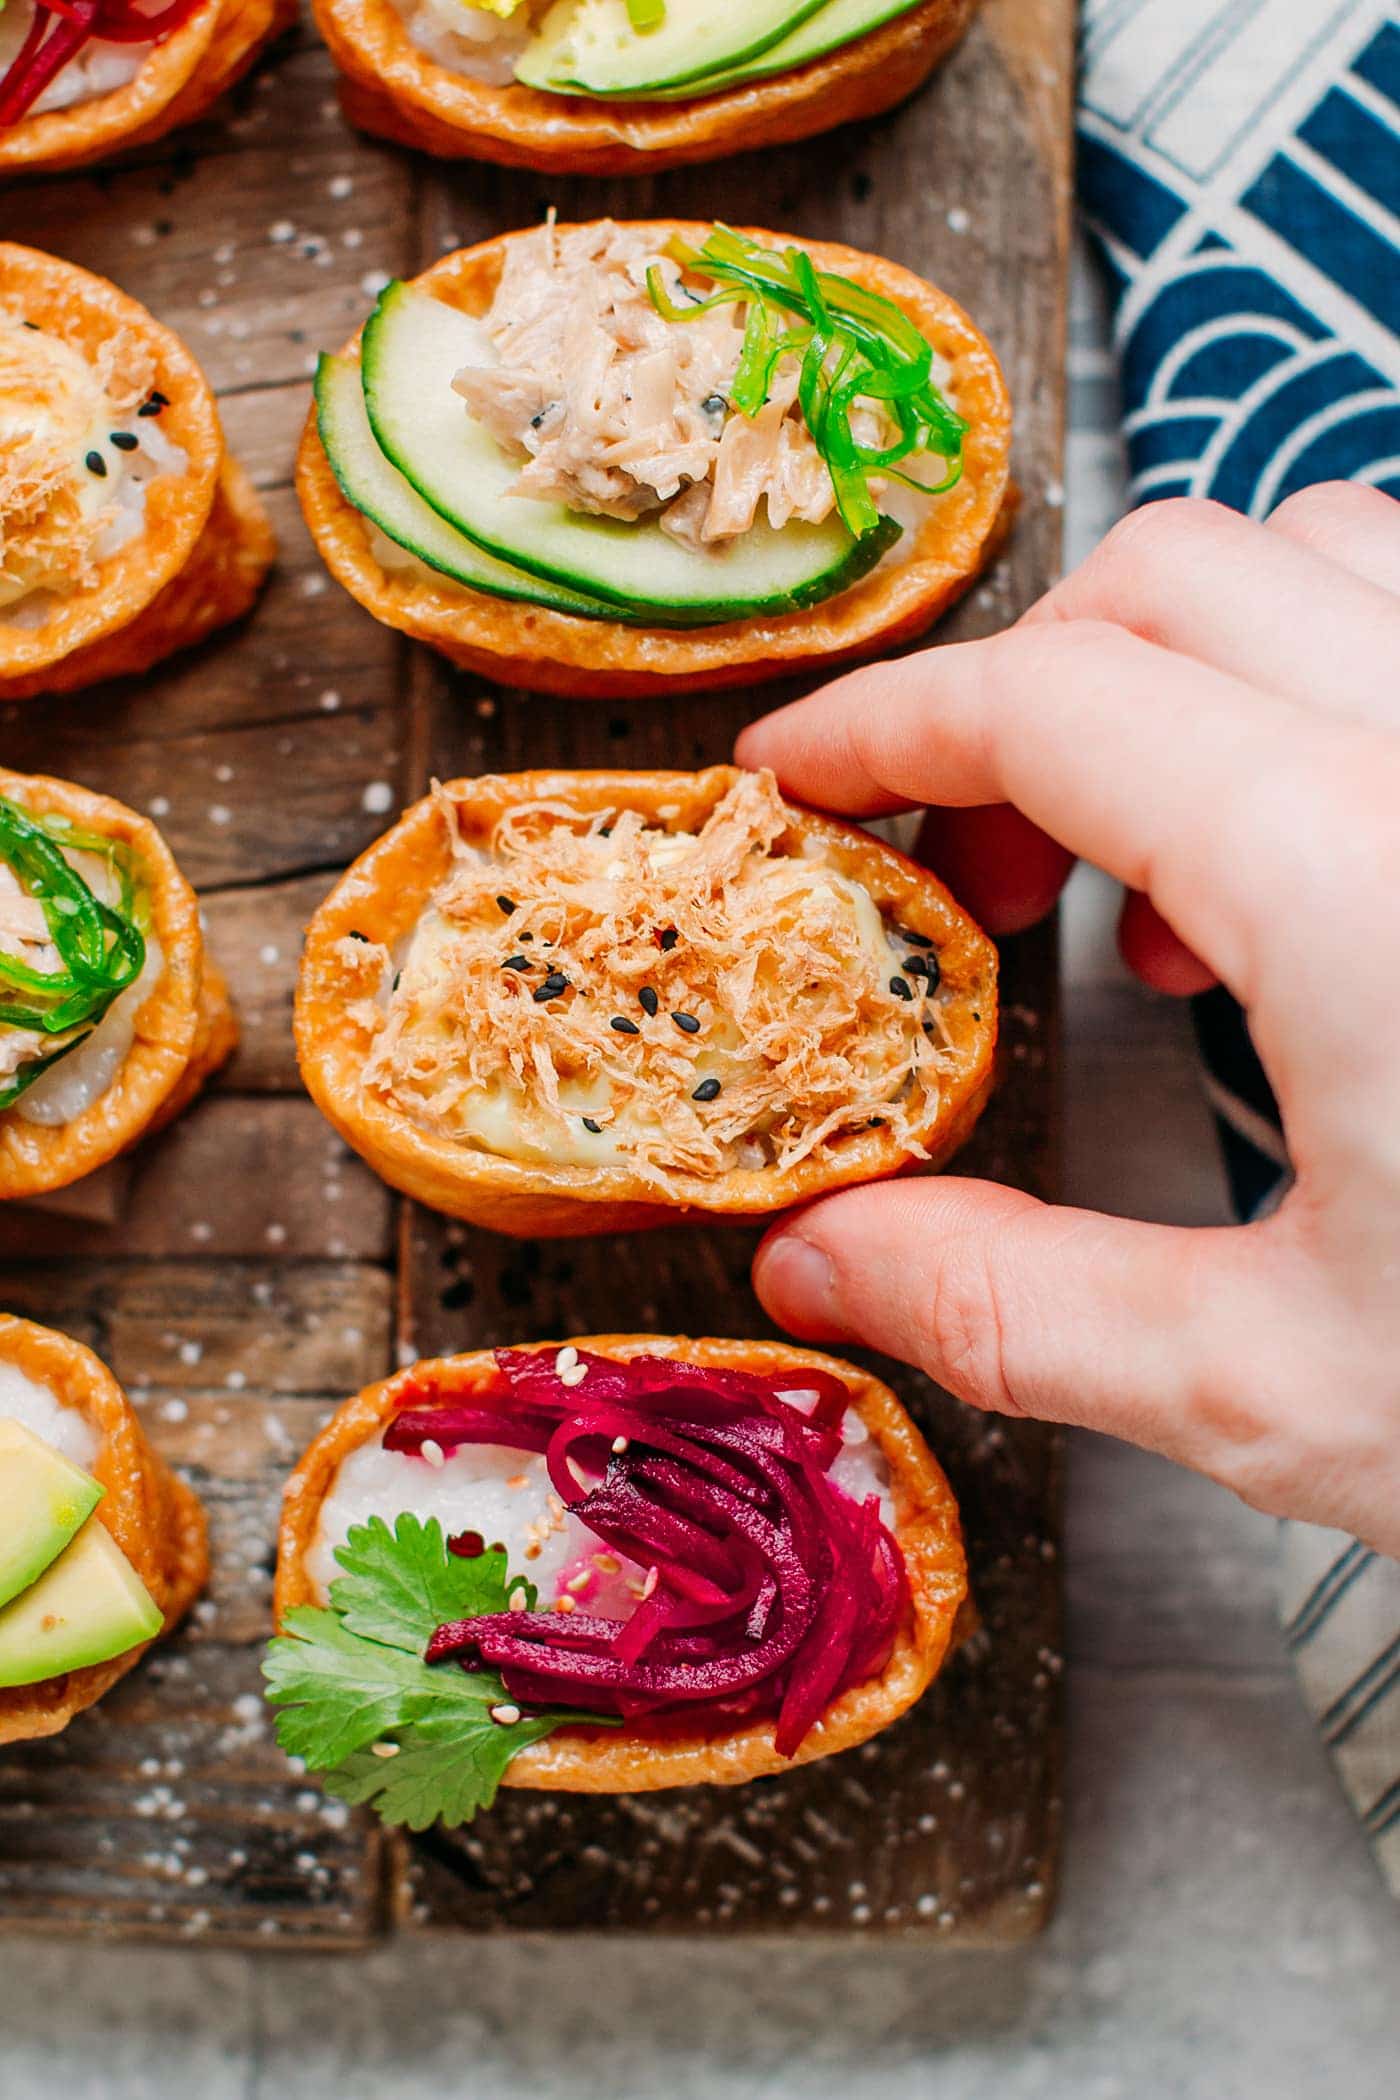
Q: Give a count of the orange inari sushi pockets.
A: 8